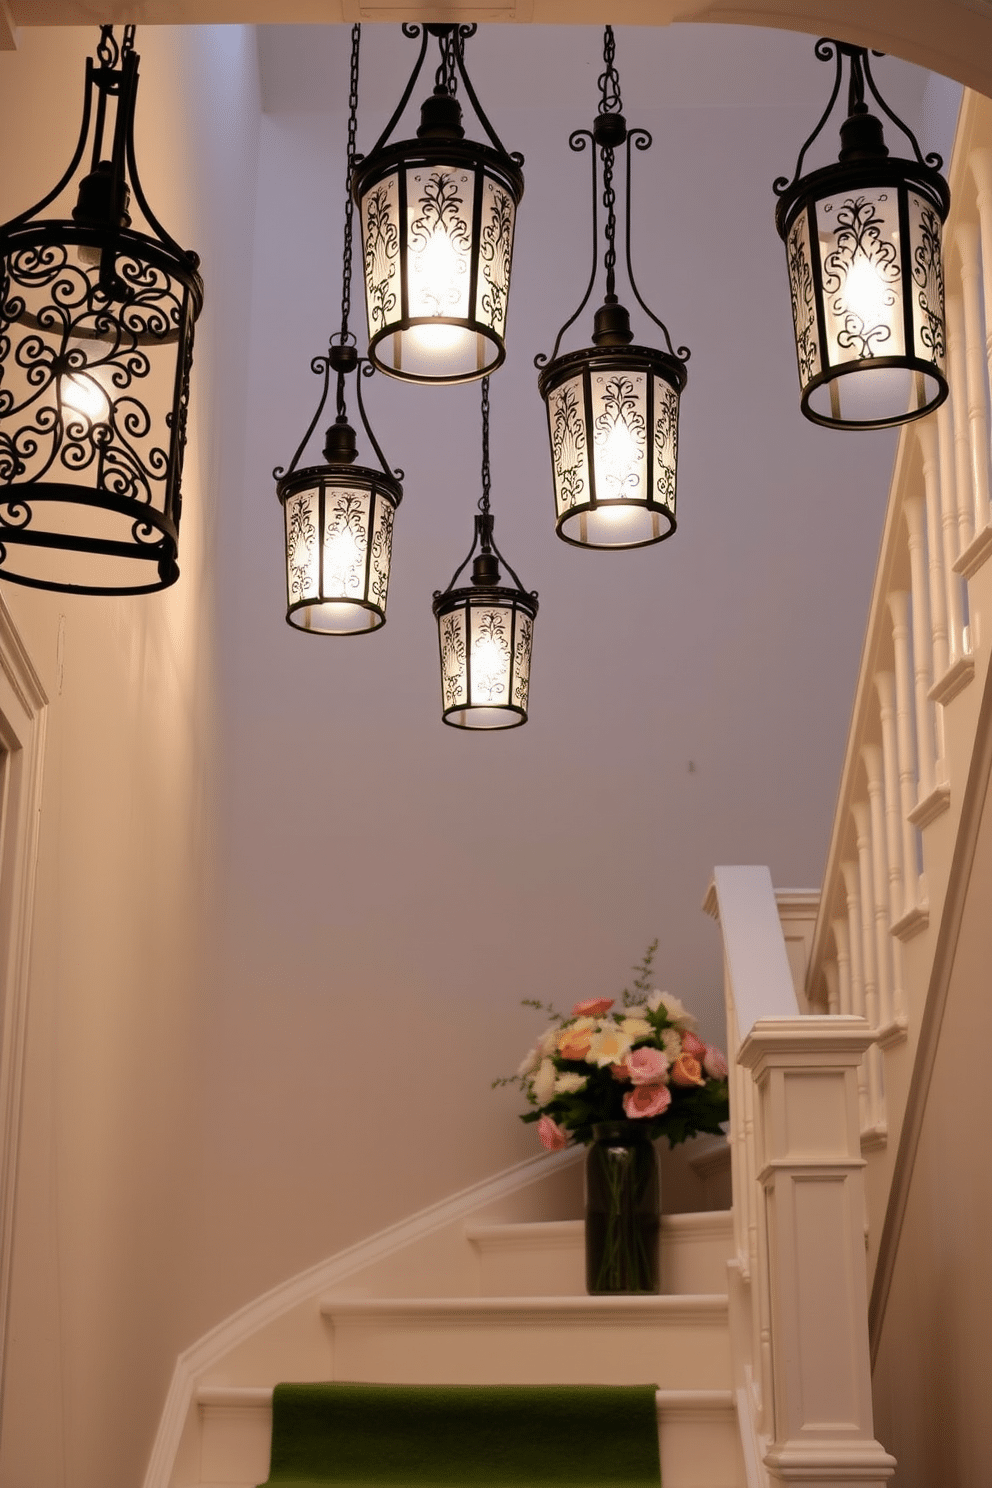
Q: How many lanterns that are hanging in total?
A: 6